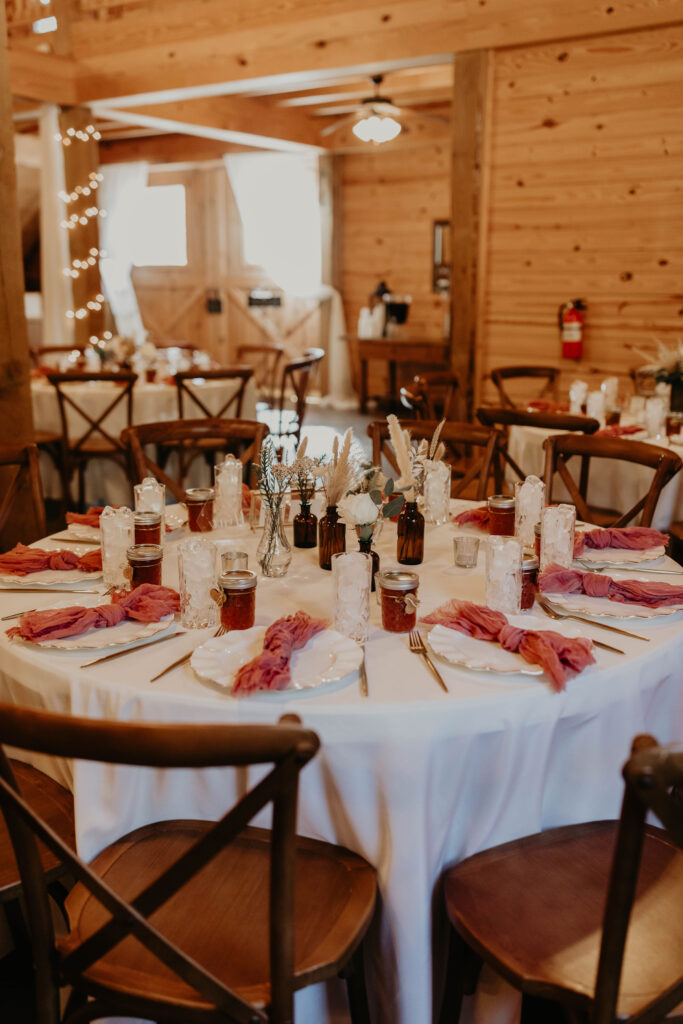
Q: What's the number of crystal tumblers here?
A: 9